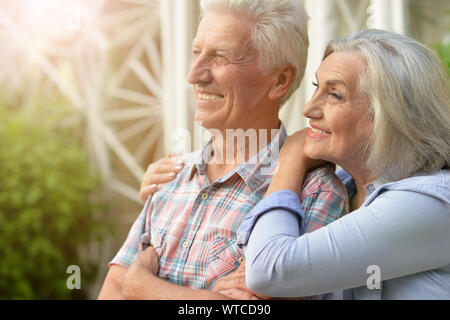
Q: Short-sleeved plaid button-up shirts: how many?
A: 1